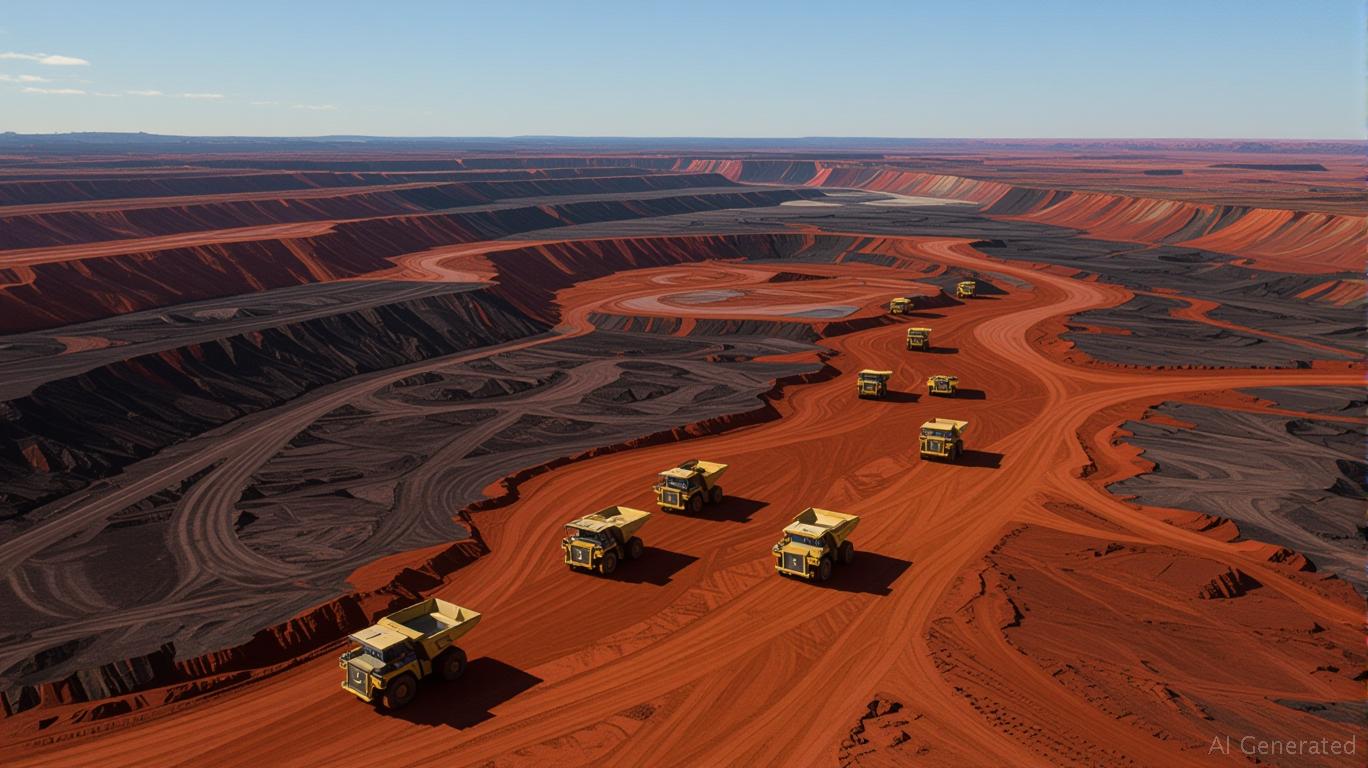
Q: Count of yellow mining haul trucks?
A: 10